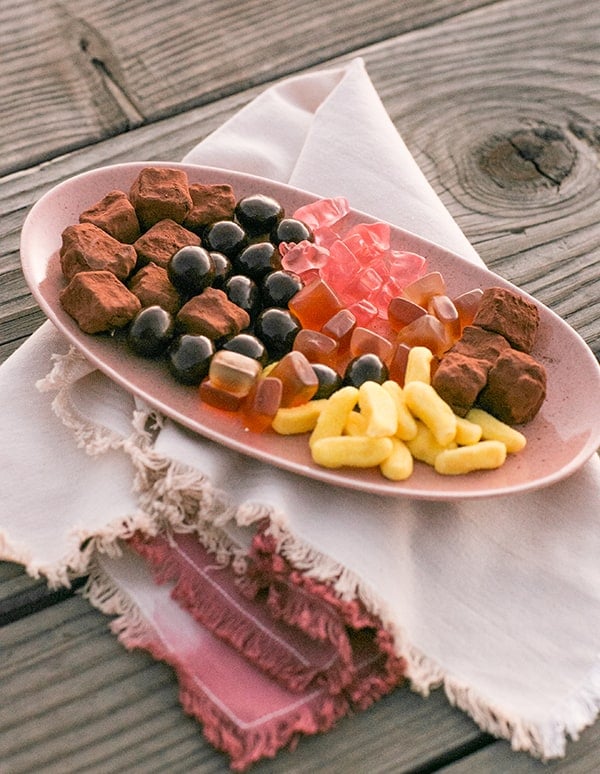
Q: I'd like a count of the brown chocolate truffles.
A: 12